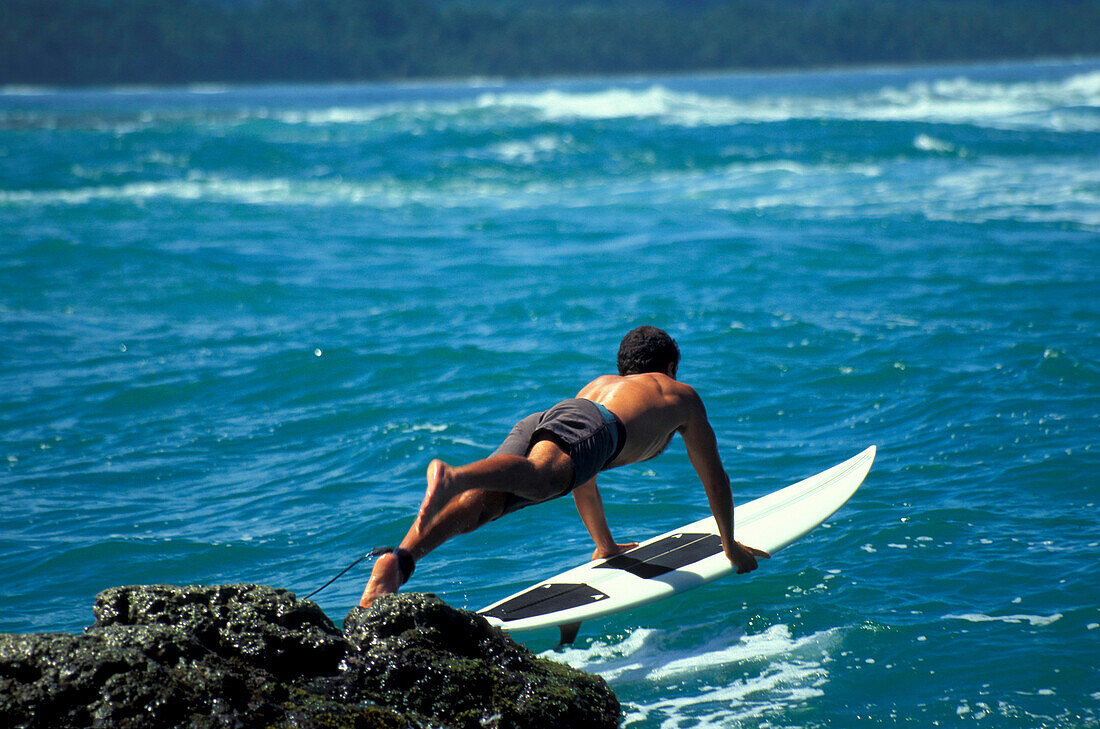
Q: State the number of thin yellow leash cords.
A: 0